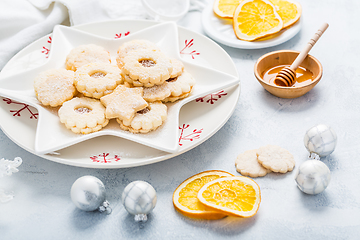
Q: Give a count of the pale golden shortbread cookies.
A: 13